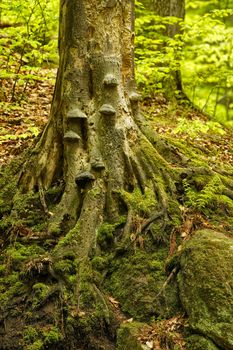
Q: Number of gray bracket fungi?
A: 7